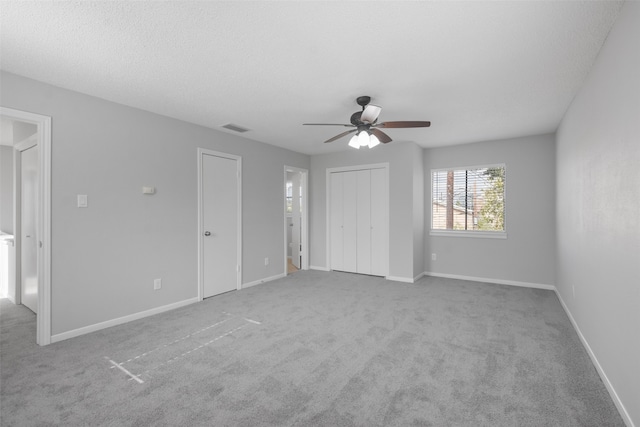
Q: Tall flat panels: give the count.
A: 4